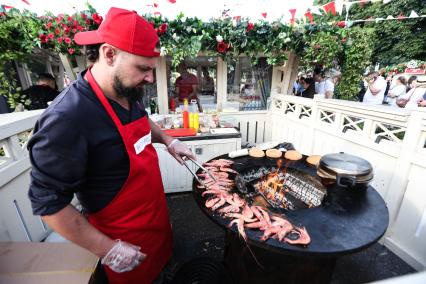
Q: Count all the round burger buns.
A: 4